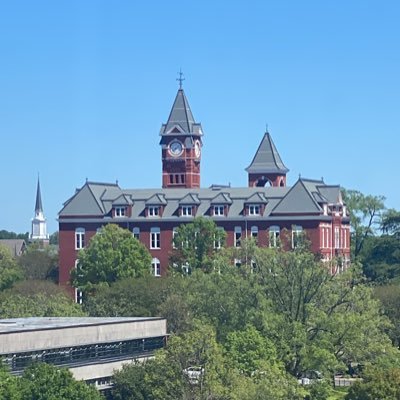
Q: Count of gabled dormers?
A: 5